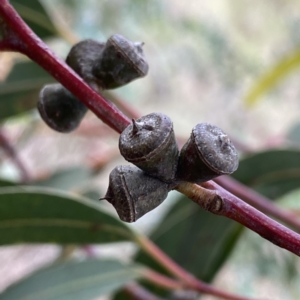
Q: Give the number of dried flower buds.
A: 6